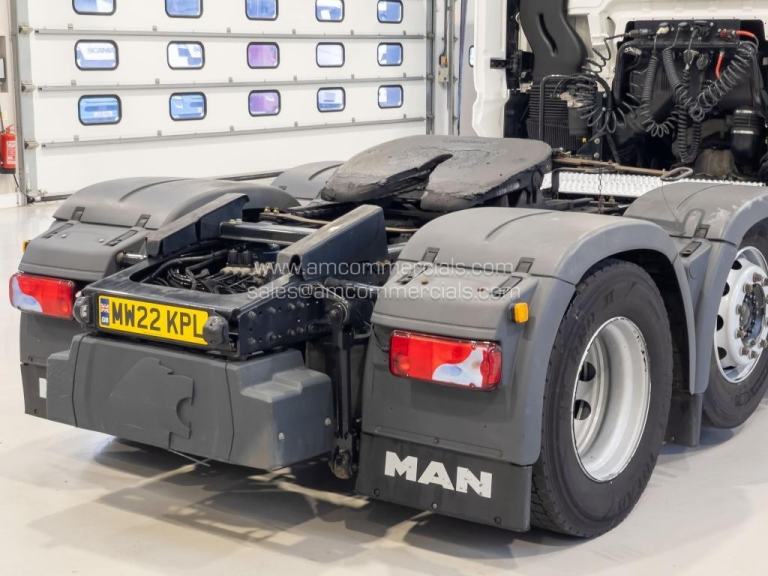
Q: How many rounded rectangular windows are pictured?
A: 15